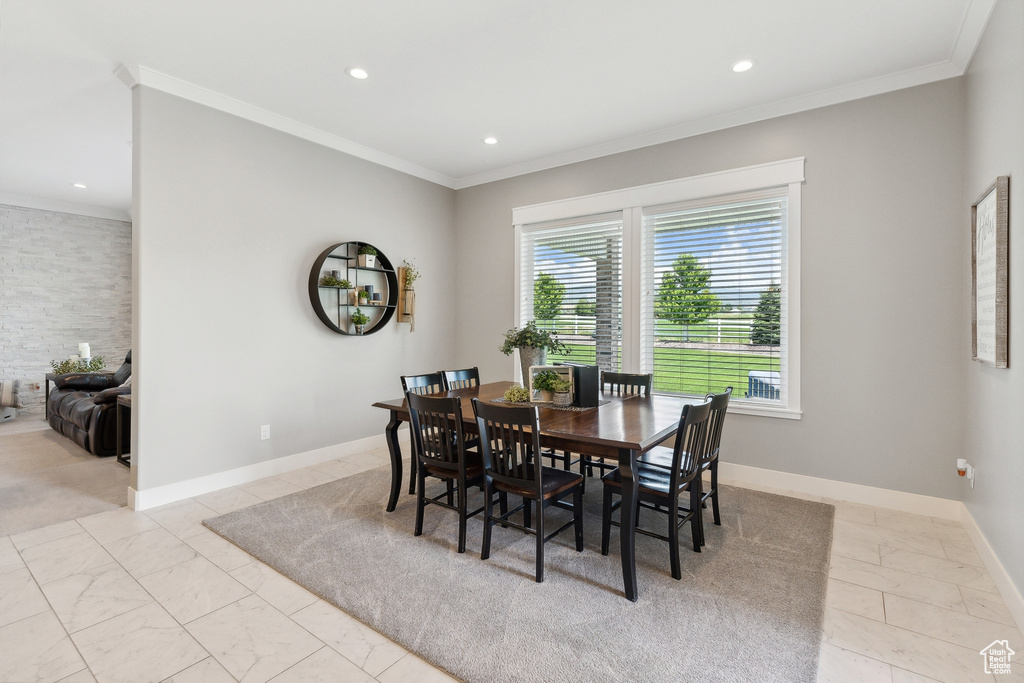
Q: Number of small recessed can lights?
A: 4